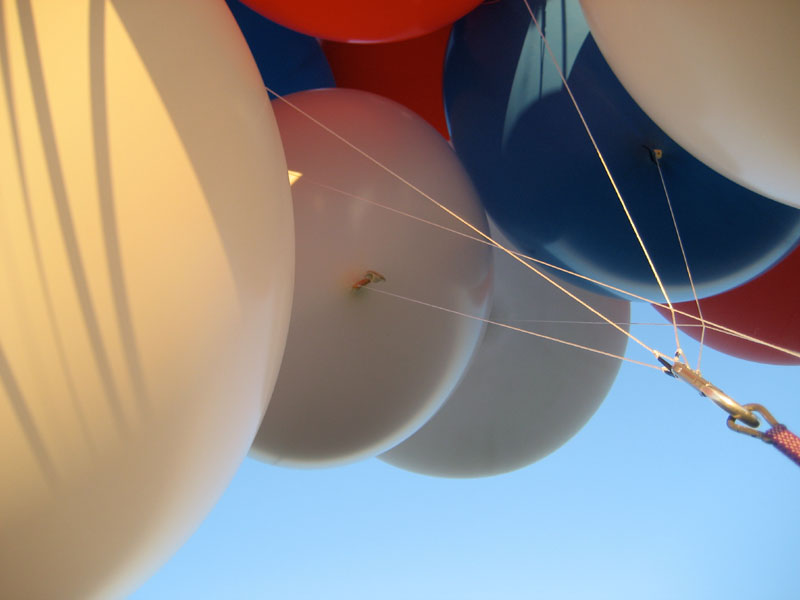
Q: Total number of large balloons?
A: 9